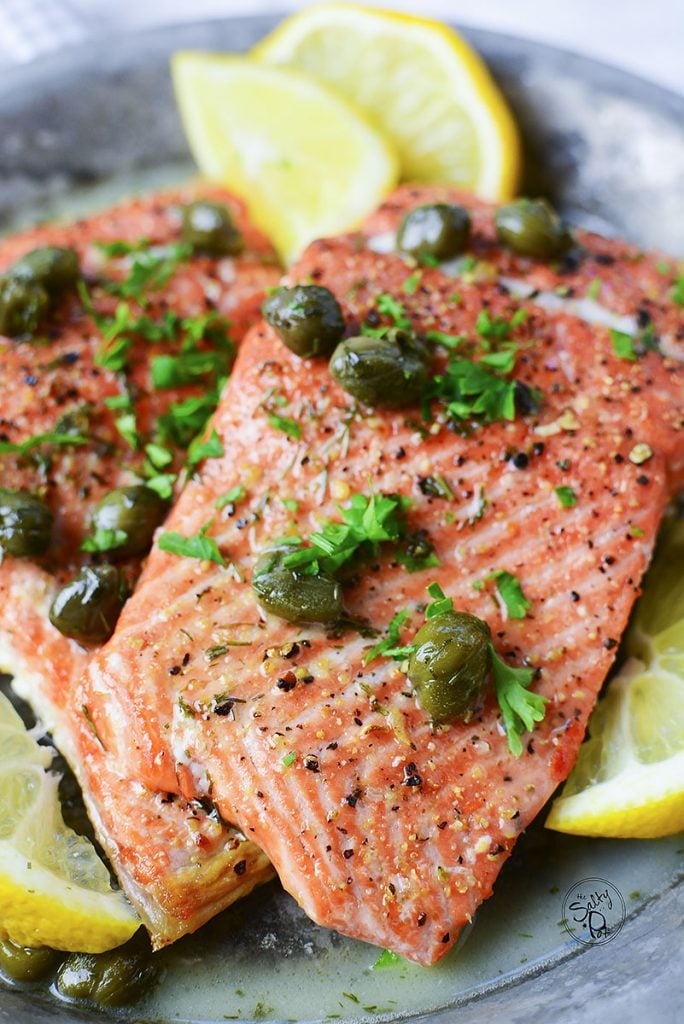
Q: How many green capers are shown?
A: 14